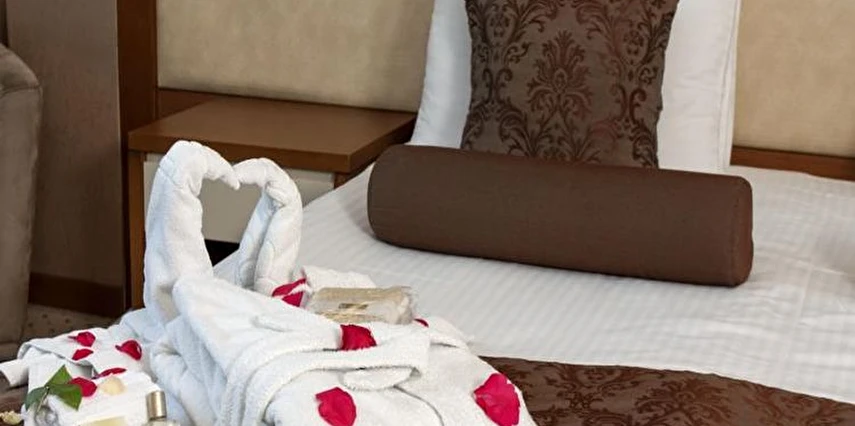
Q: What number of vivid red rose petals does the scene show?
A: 11